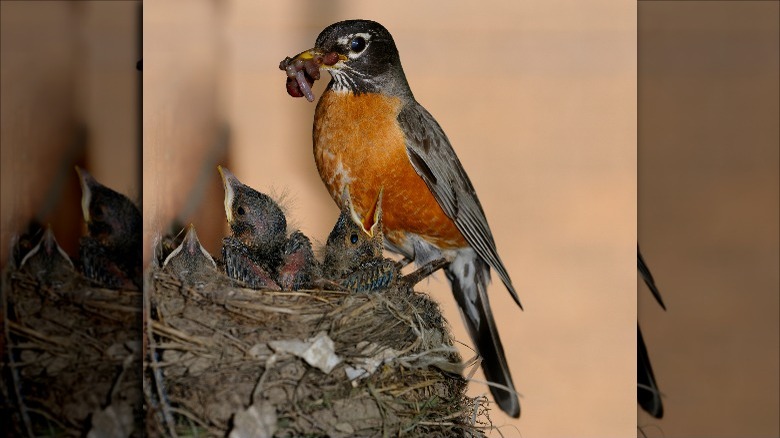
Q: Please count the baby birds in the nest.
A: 3